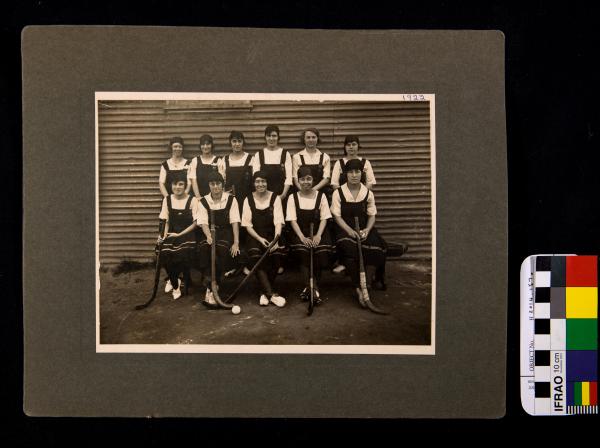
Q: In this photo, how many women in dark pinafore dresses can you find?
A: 11